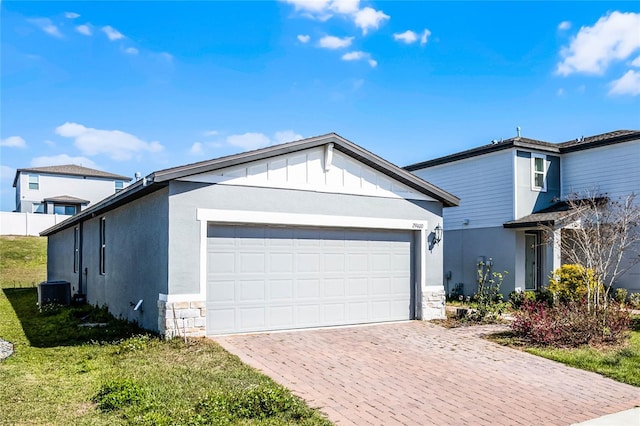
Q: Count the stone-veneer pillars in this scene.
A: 2